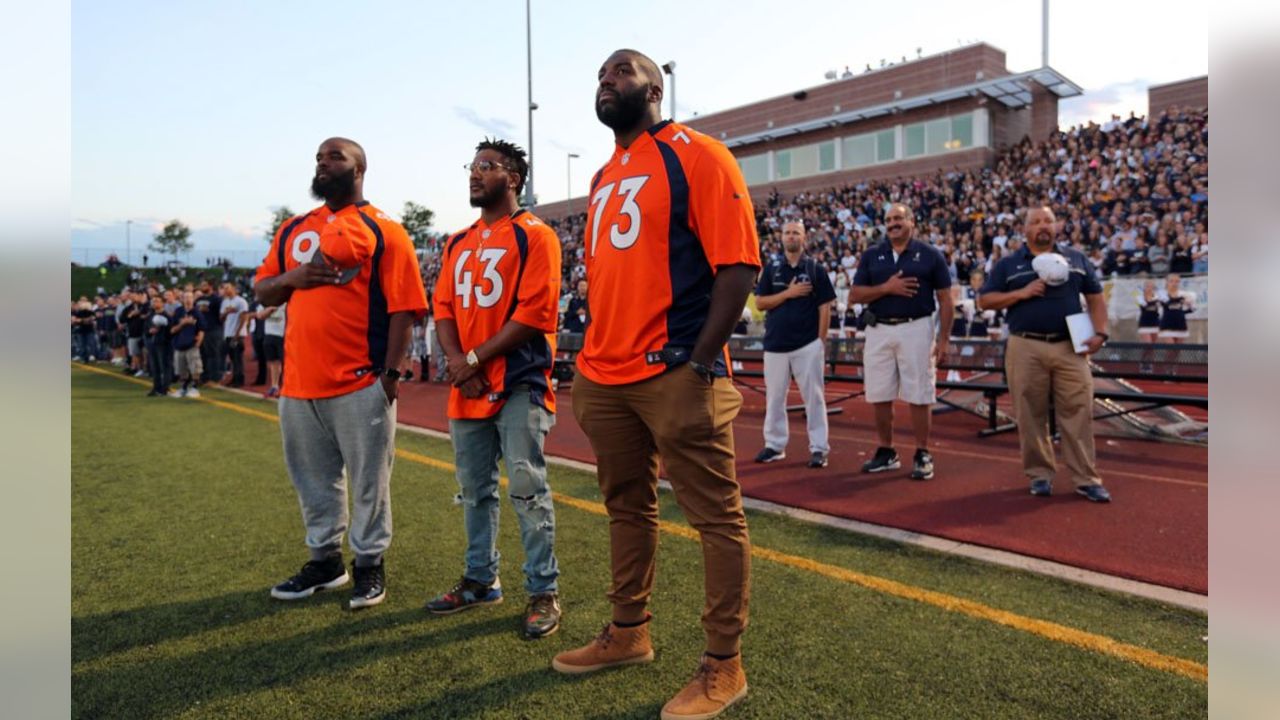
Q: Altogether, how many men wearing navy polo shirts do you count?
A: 3